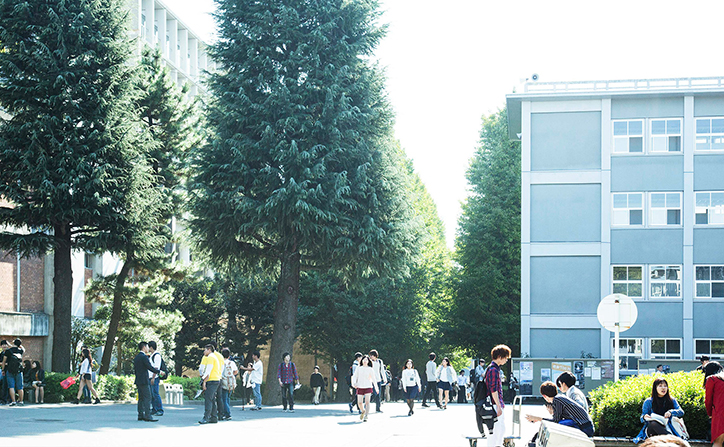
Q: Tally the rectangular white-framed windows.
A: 12